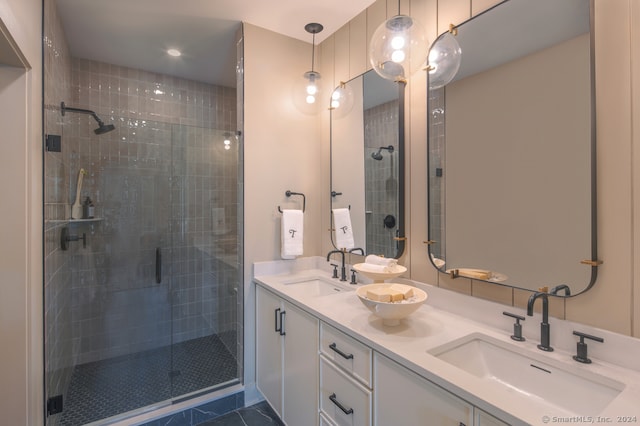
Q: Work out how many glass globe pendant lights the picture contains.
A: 2